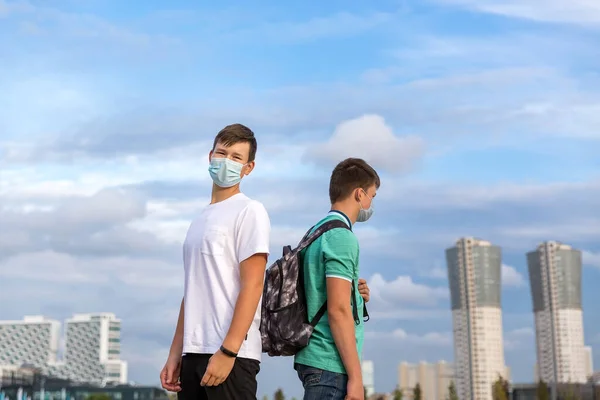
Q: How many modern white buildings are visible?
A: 4